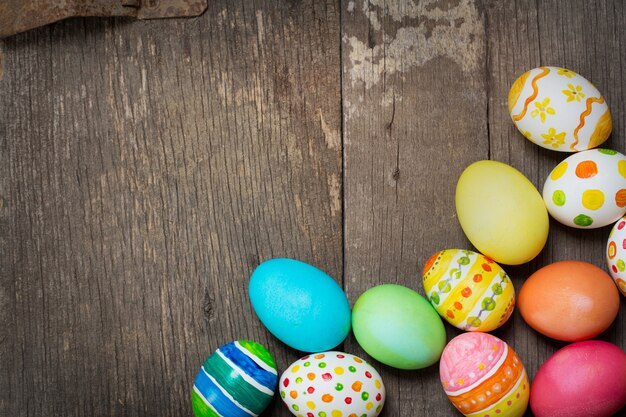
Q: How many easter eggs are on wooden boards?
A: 12